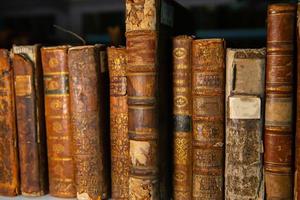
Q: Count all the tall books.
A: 2